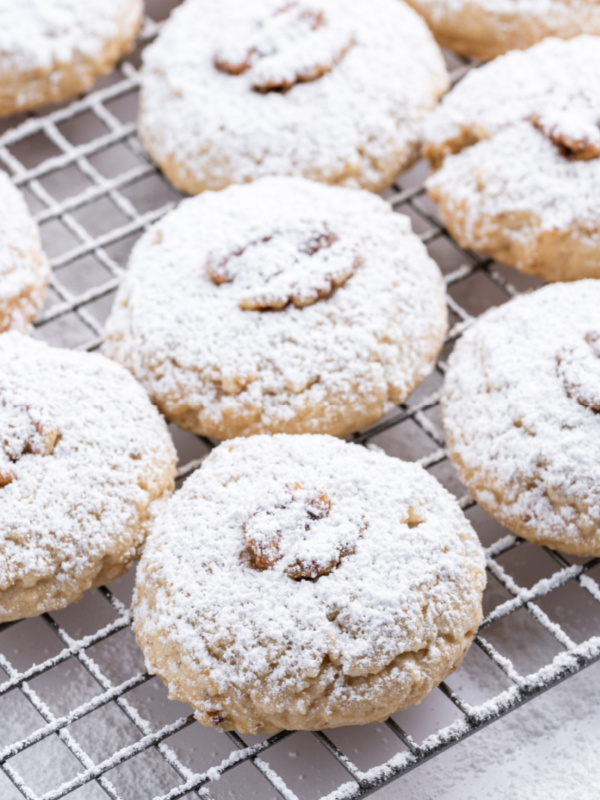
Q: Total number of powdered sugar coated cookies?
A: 9